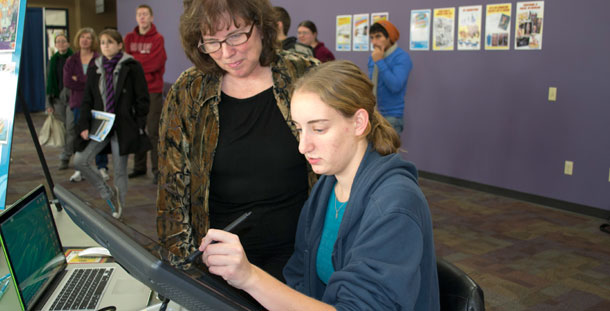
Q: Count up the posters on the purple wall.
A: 8